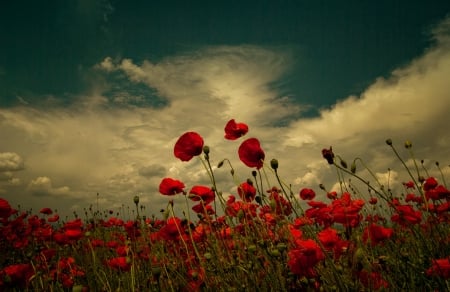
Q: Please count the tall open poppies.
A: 3